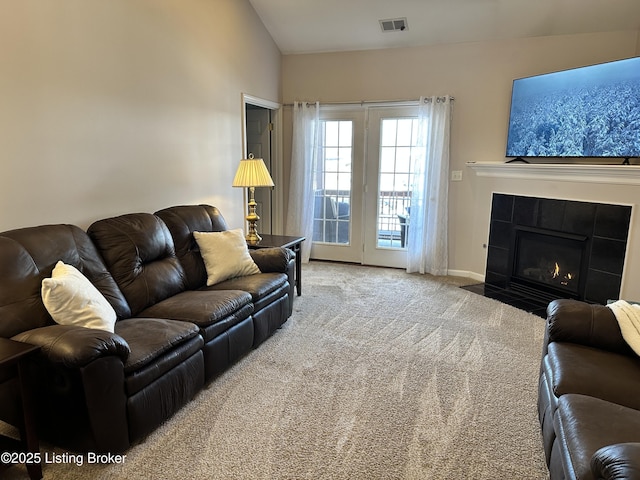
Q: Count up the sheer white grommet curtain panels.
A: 2